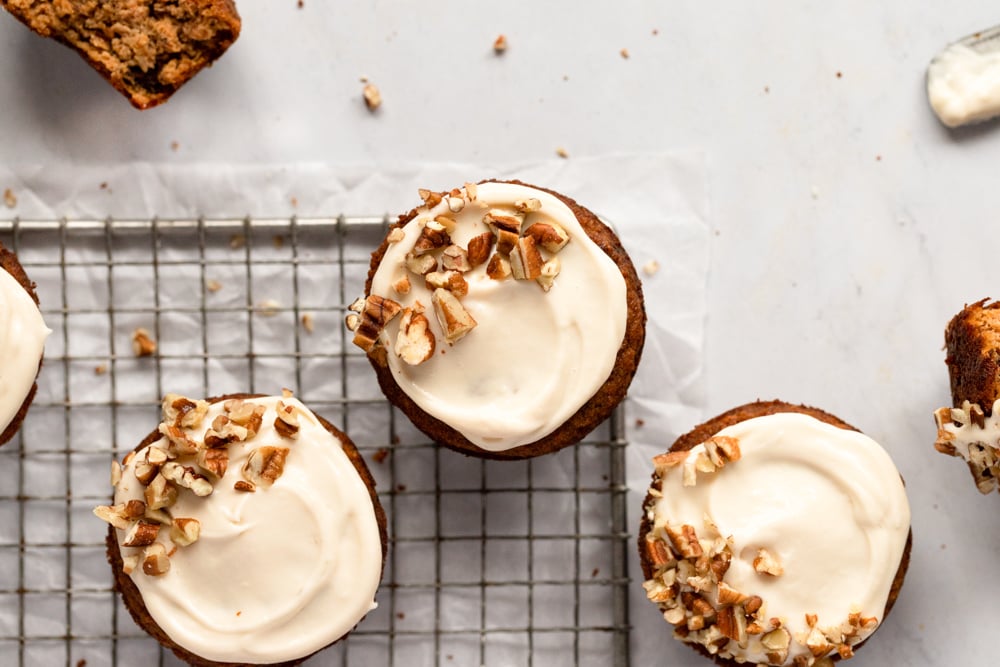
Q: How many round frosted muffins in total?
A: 4